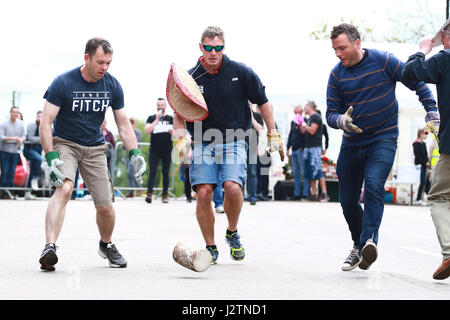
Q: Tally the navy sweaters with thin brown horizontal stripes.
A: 1